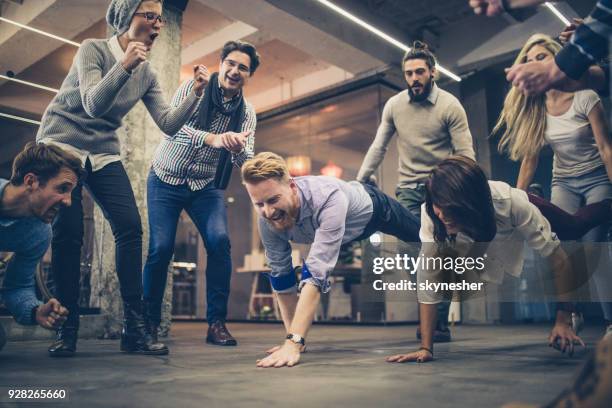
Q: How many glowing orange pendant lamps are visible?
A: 2